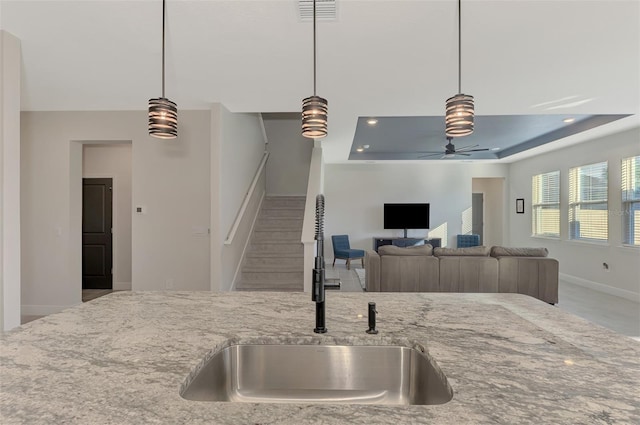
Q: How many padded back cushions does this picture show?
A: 3